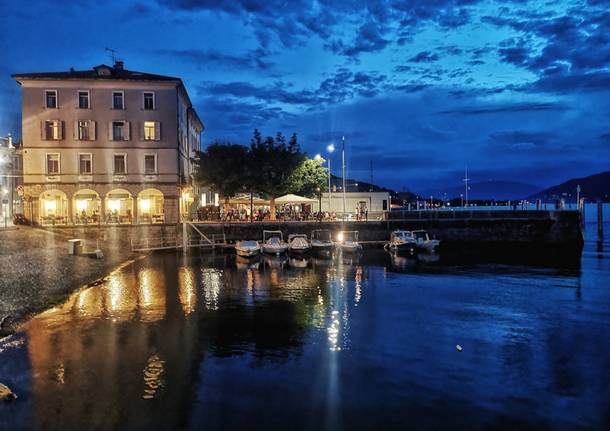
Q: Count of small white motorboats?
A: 7